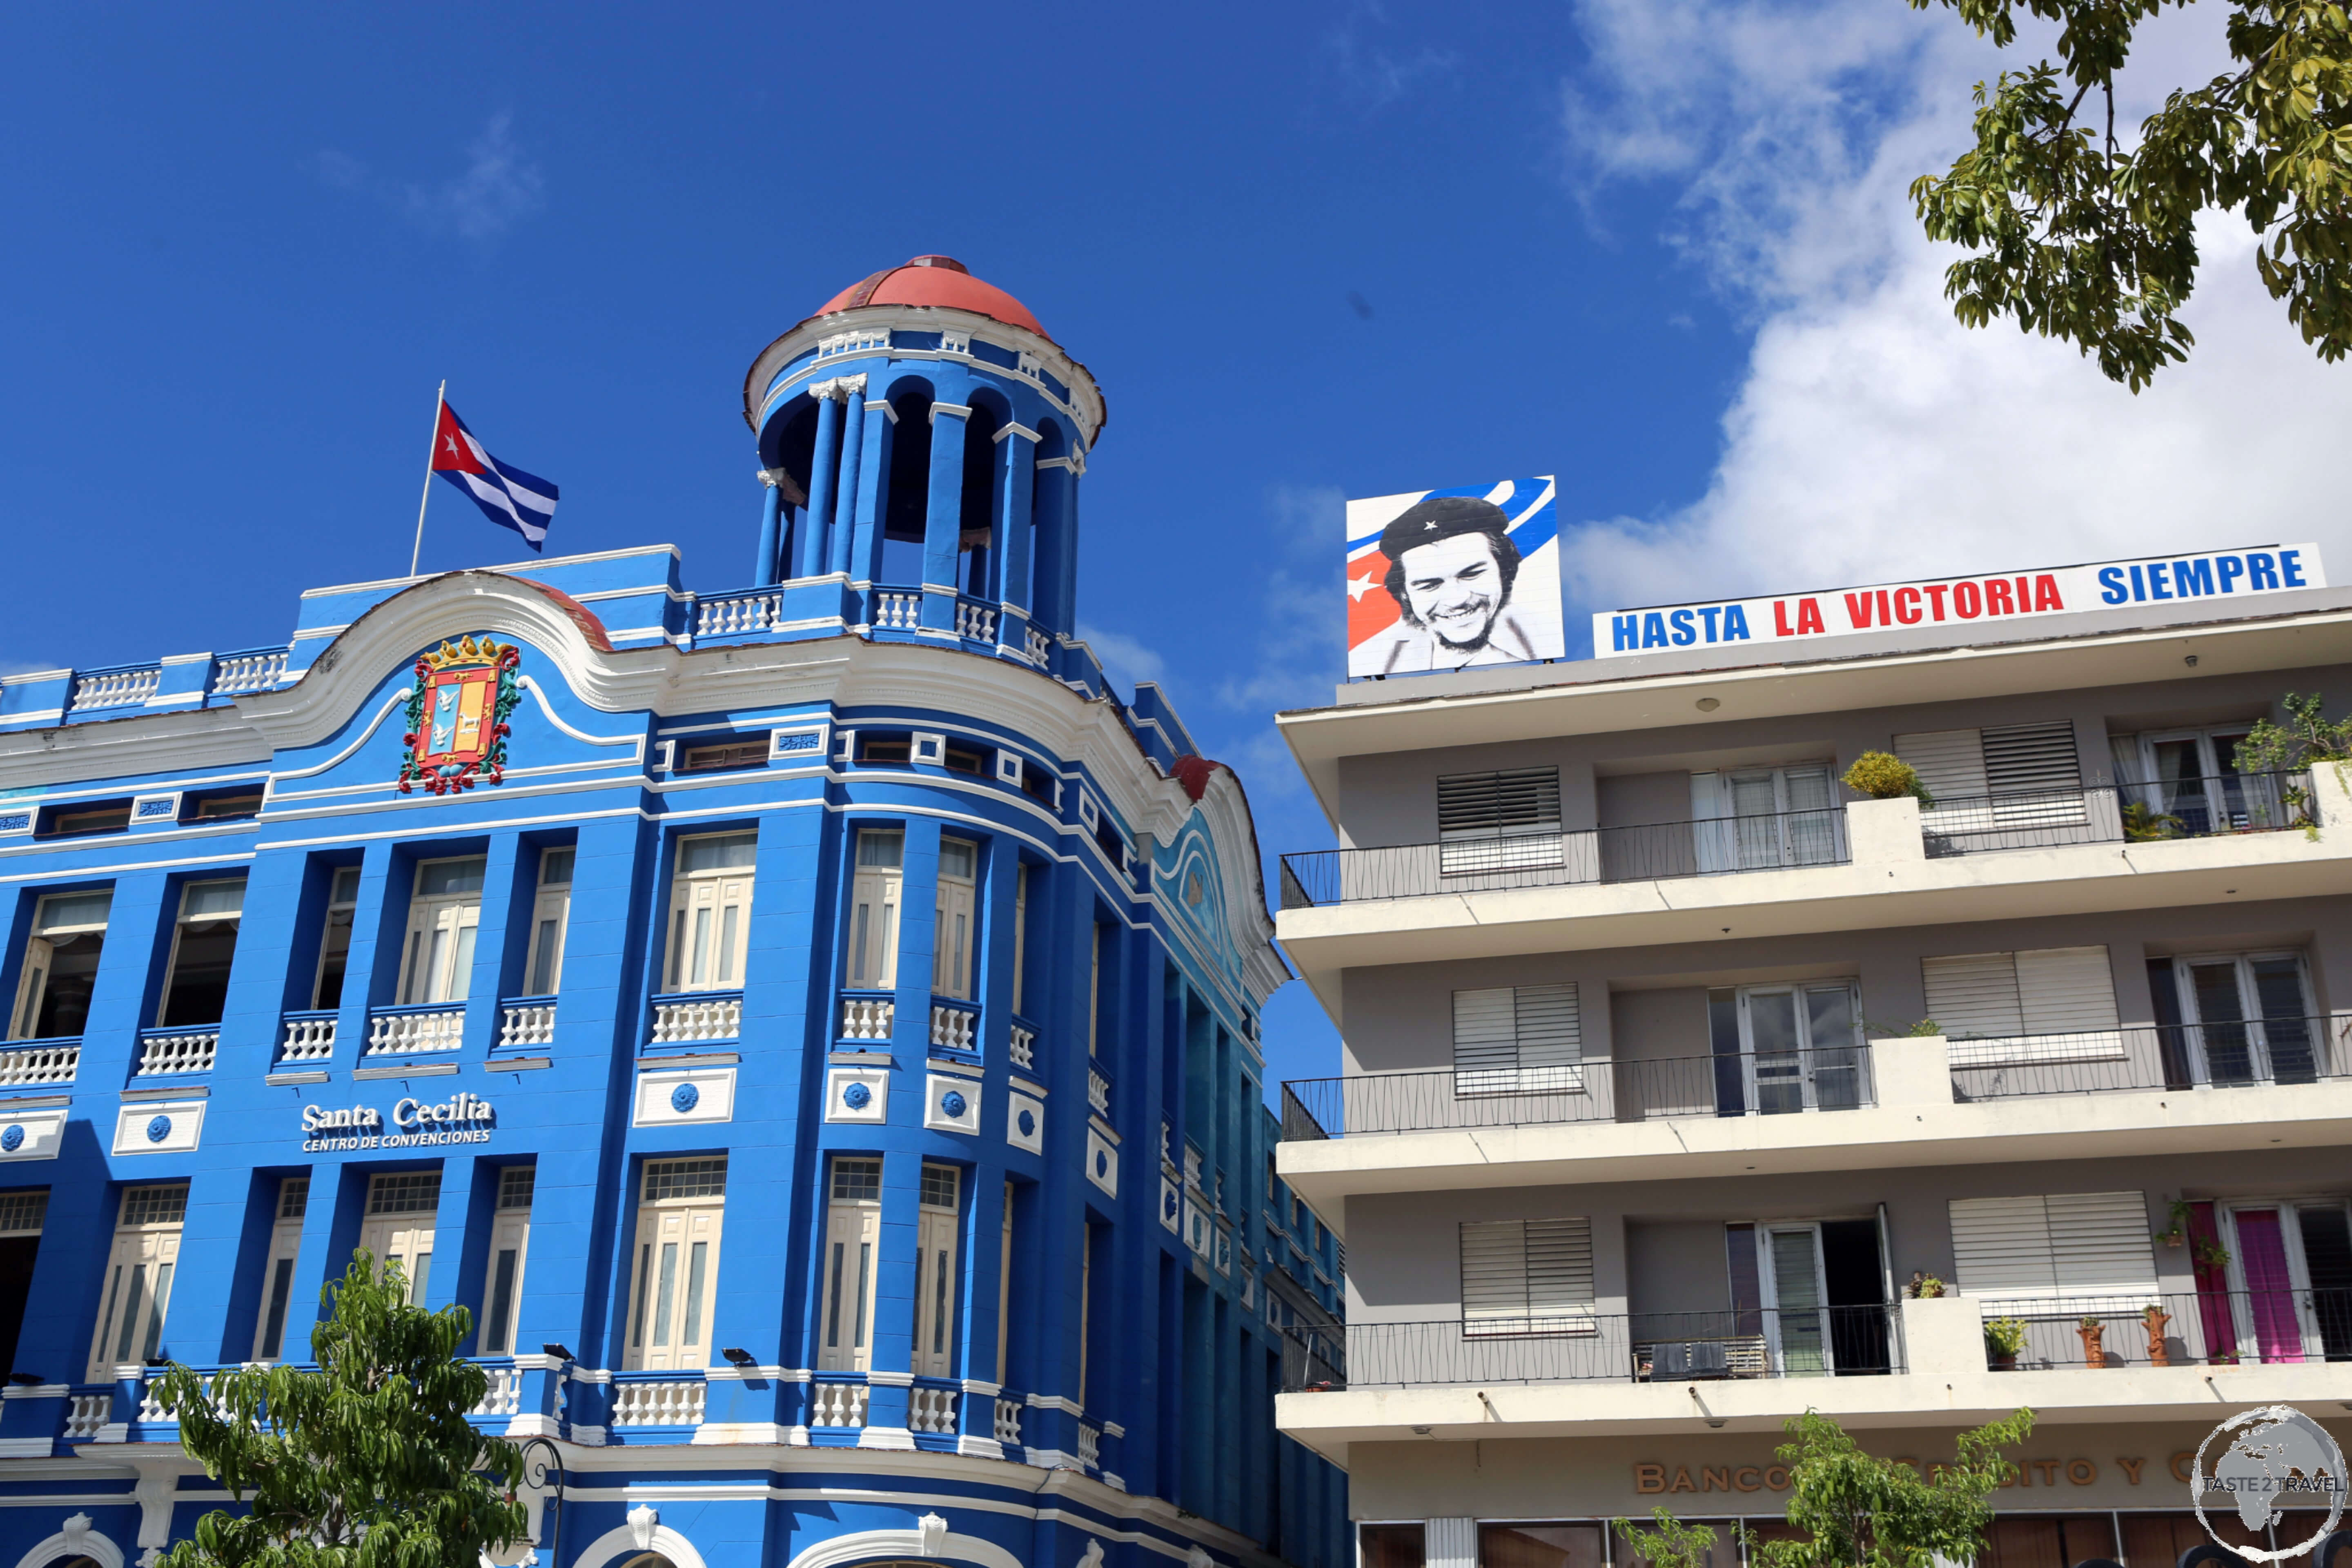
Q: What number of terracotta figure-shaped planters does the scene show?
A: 2